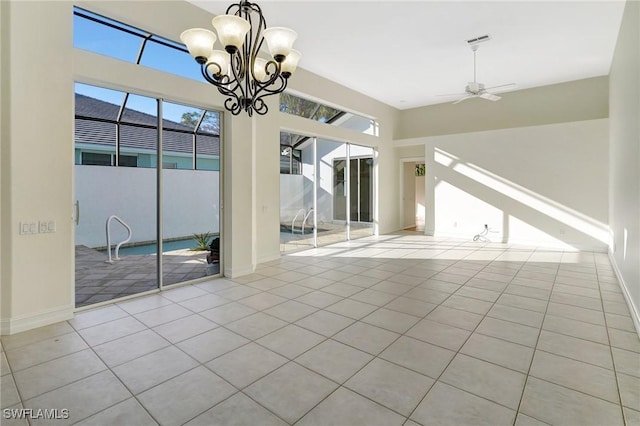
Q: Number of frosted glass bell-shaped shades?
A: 6